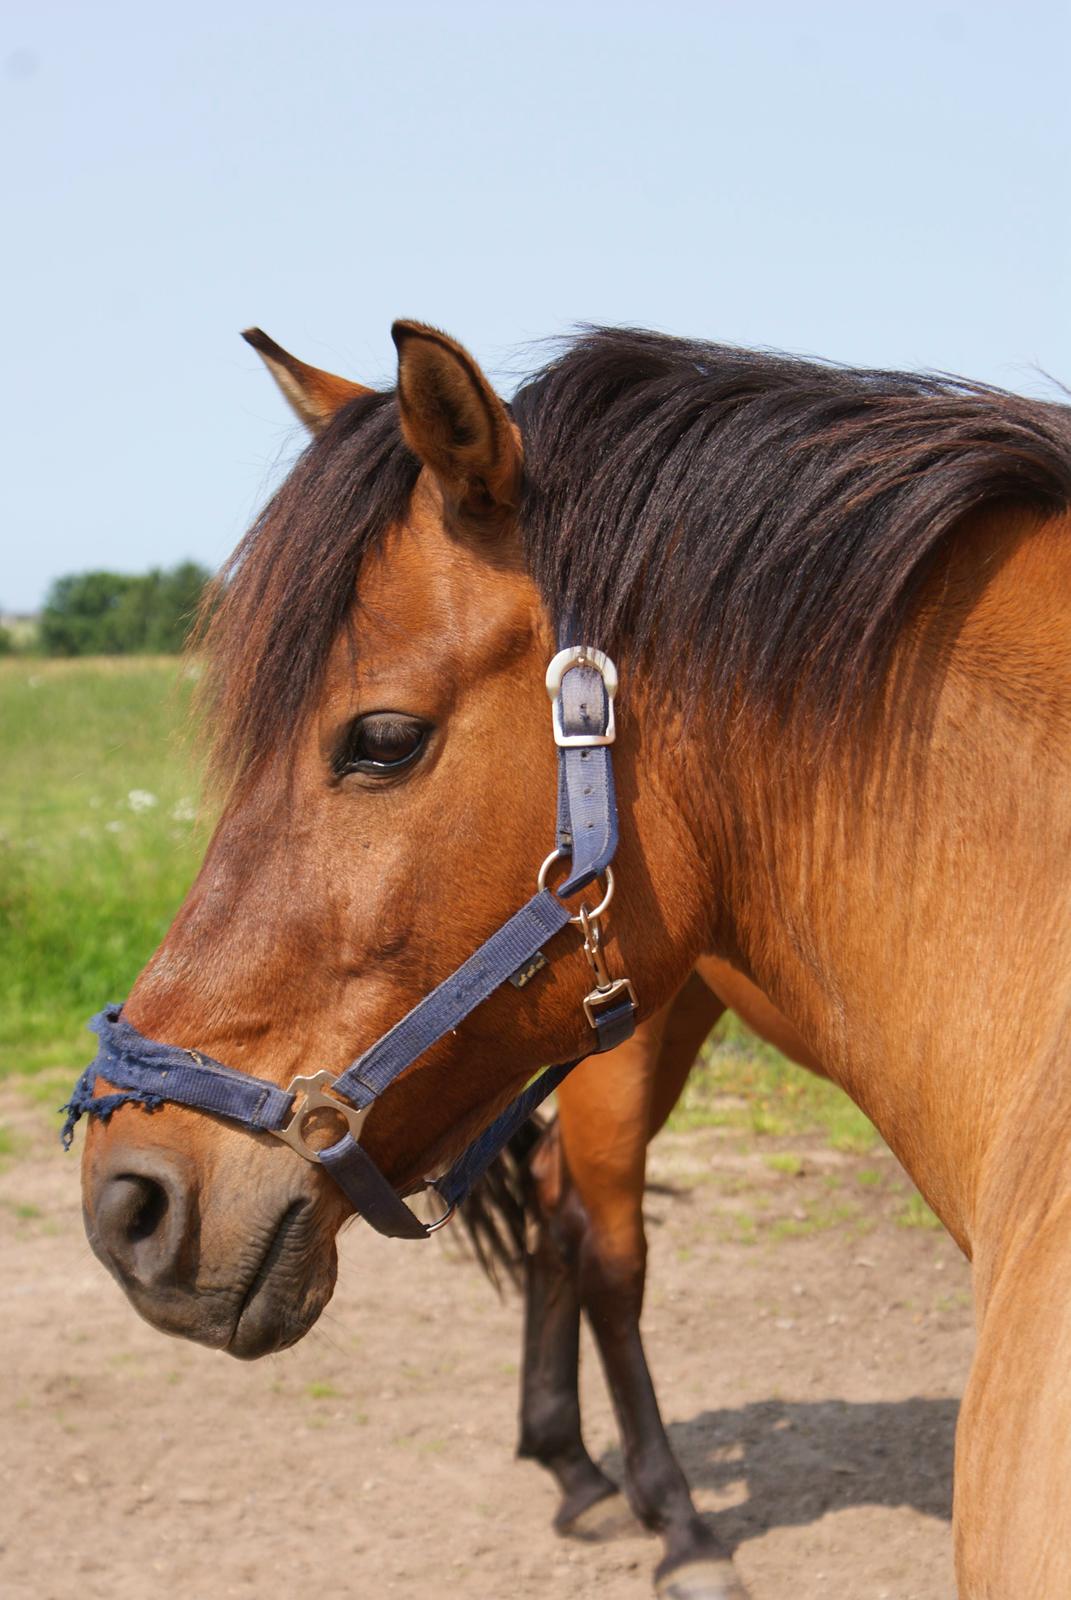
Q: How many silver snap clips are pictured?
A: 1